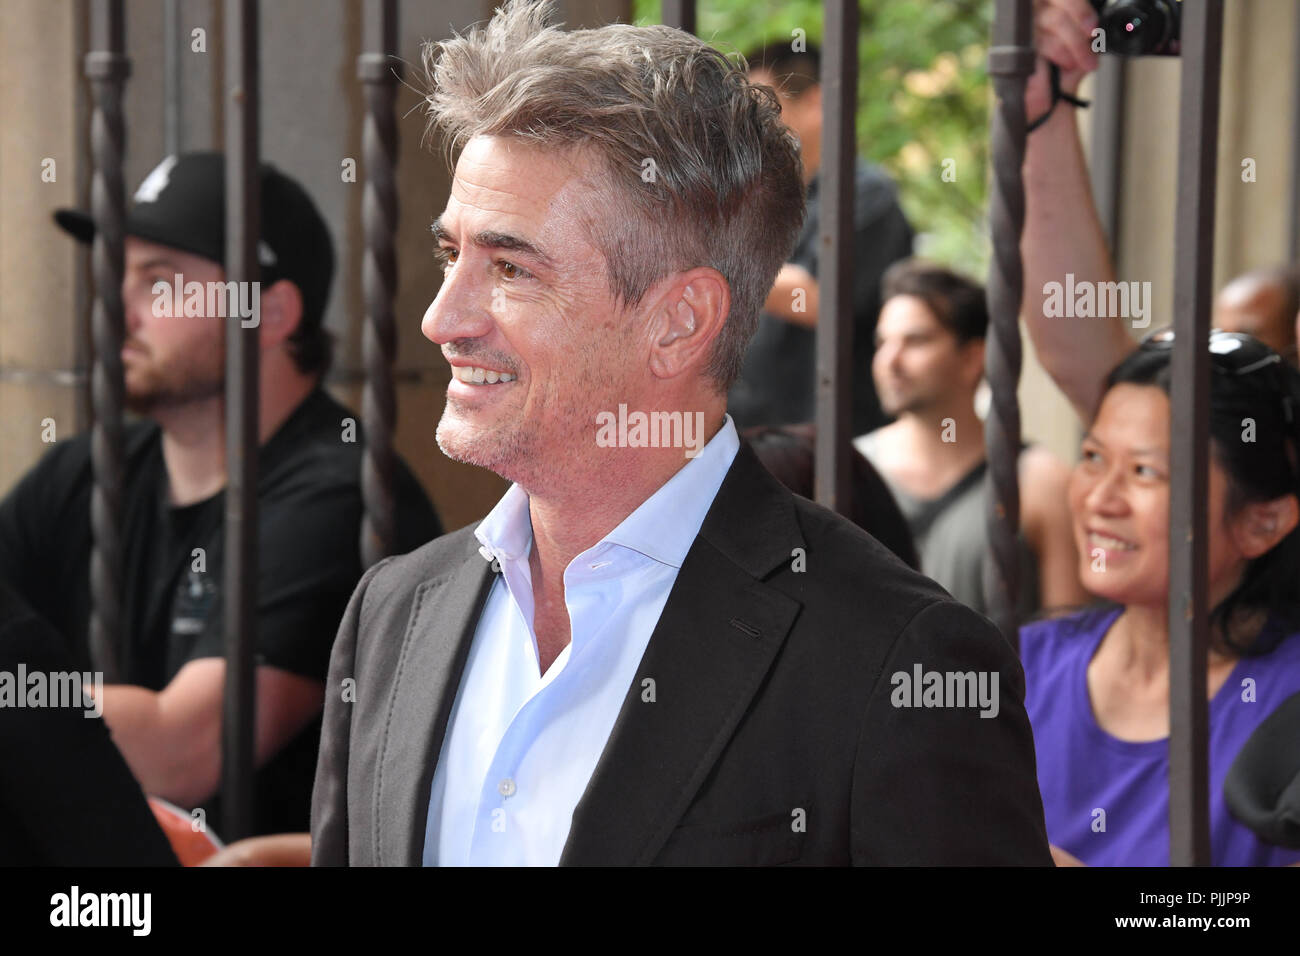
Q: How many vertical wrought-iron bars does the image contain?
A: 7